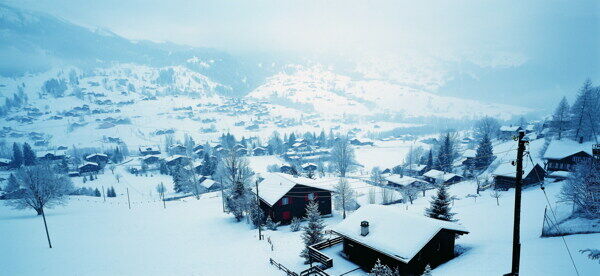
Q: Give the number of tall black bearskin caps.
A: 0